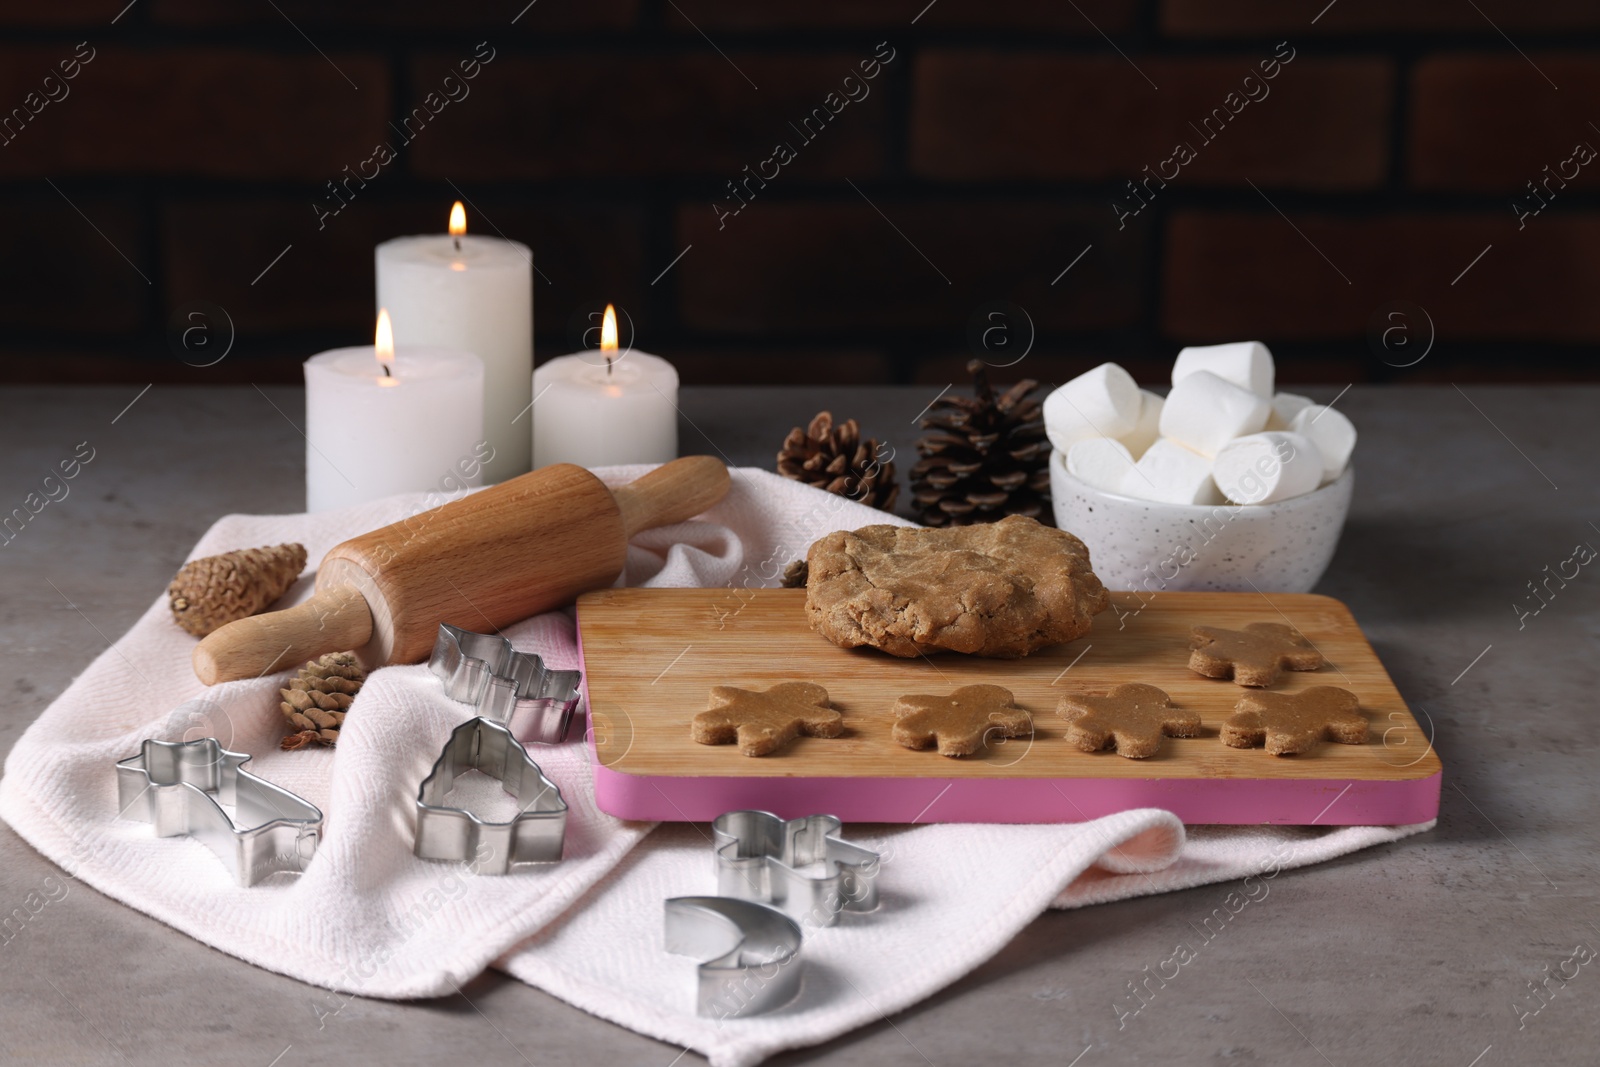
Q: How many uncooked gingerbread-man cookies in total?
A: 5